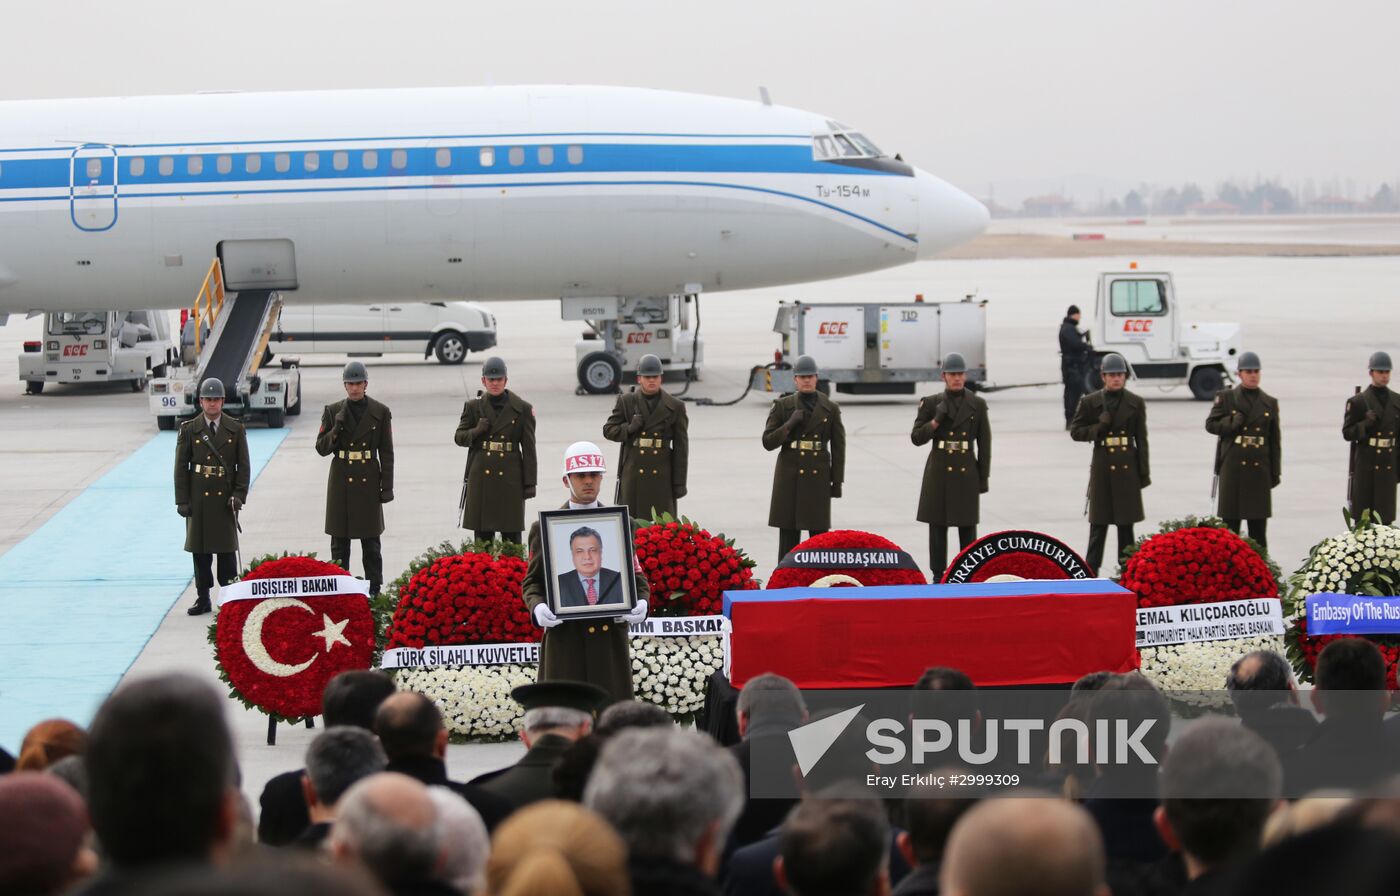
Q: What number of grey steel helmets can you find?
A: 9